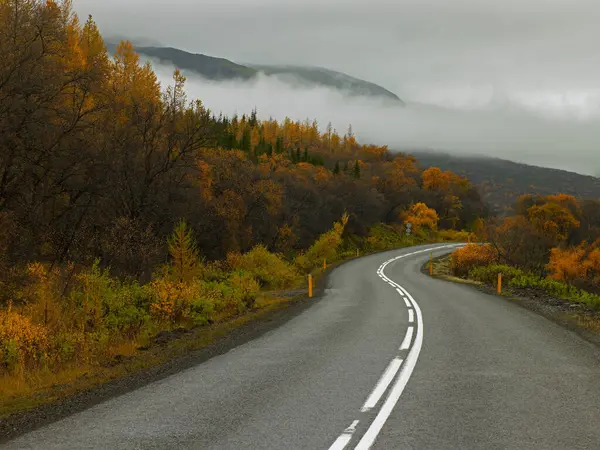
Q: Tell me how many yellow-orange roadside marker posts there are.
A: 5